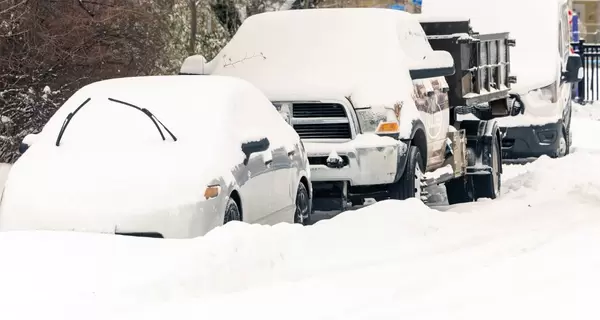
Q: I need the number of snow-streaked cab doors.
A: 1